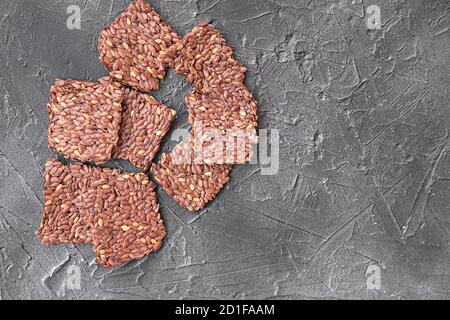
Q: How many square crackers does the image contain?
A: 8